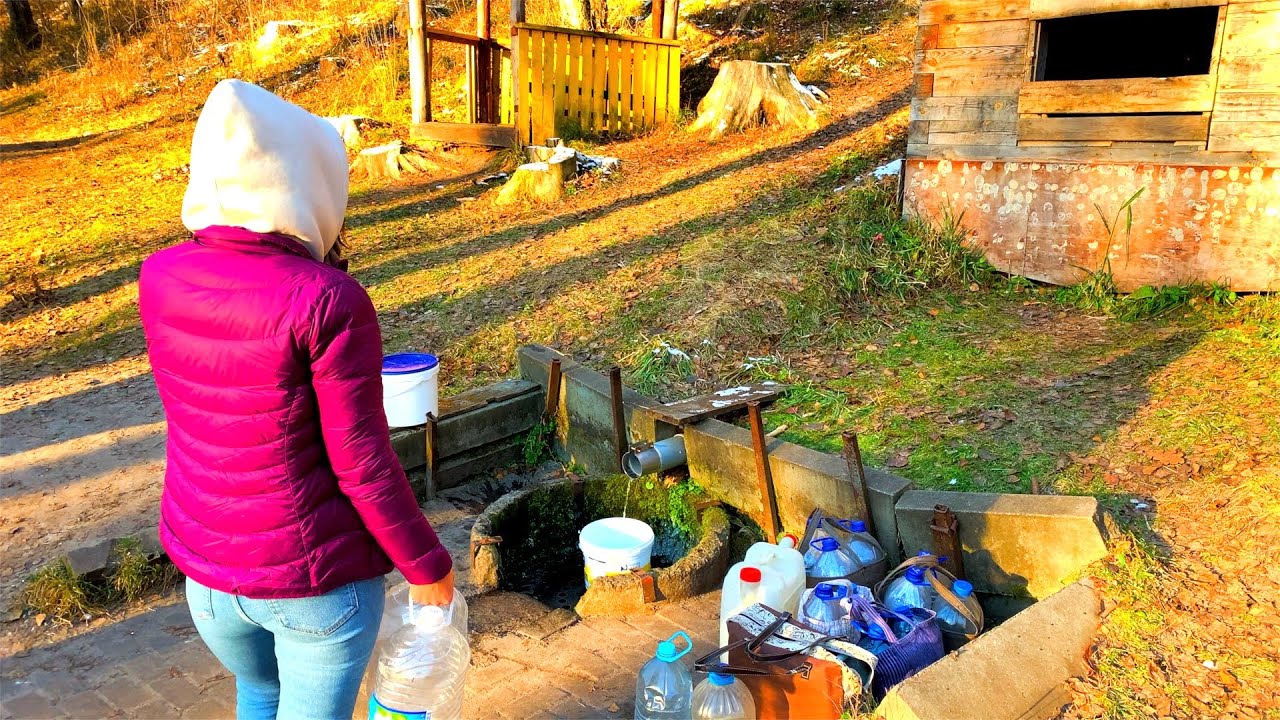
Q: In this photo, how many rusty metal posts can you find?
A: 6